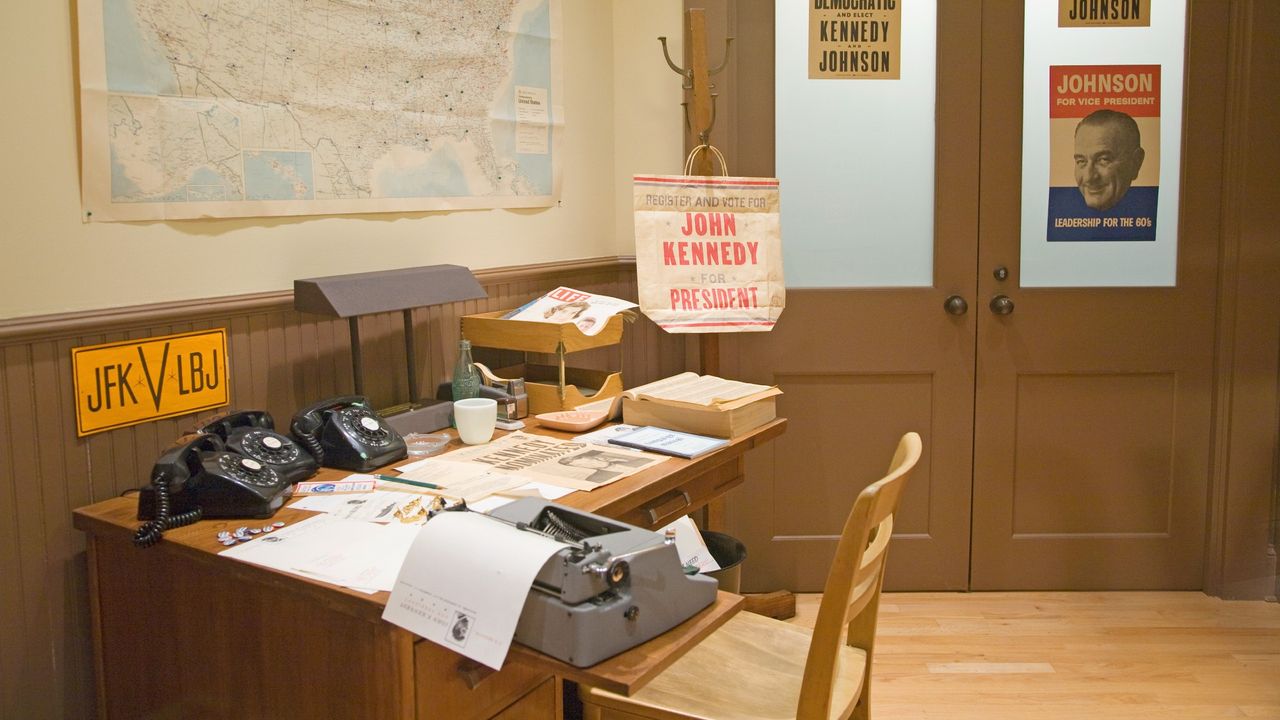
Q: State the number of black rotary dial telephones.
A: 3